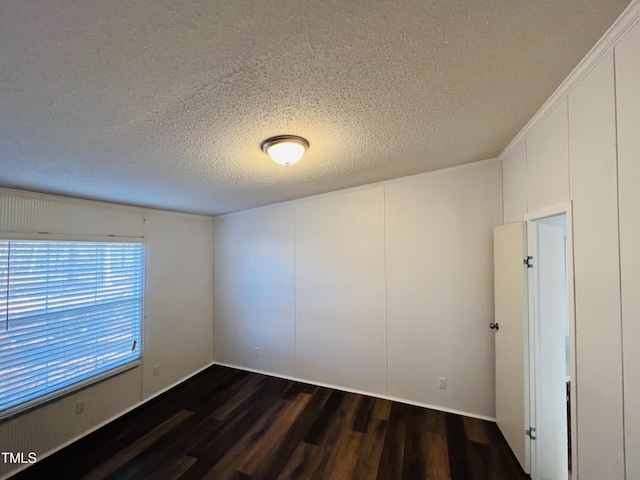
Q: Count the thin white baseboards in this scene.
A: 2